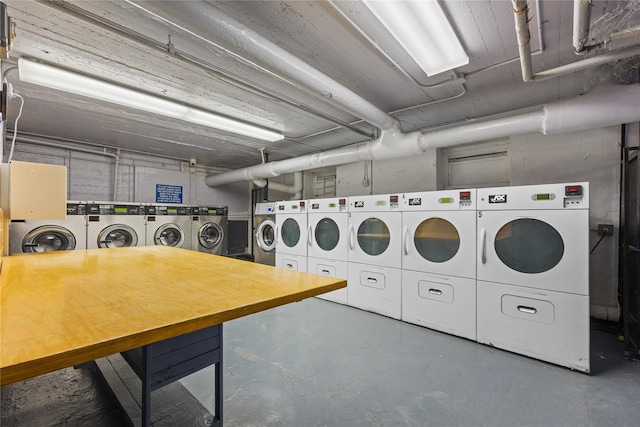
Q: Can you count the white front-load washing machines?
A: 5